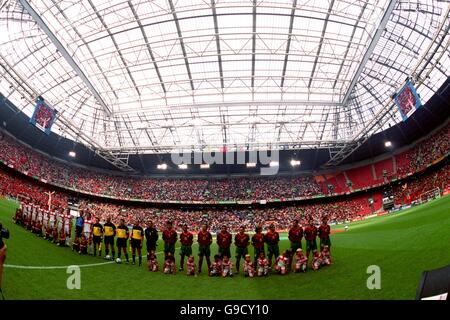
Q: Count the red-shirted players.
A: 10